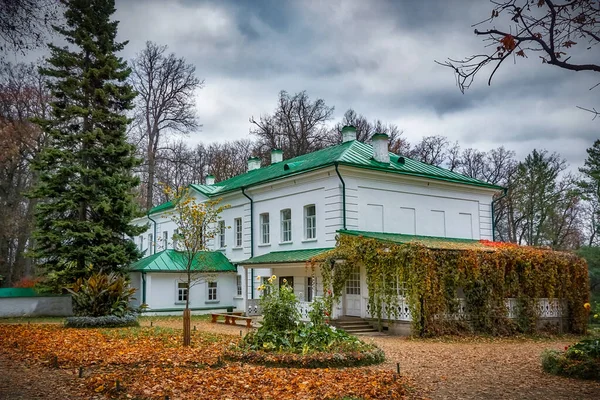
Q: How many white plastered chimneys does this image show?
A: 5